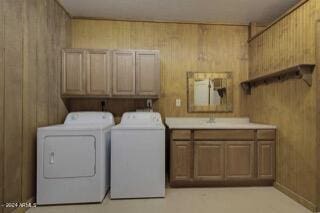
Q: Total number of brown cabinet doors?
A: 8